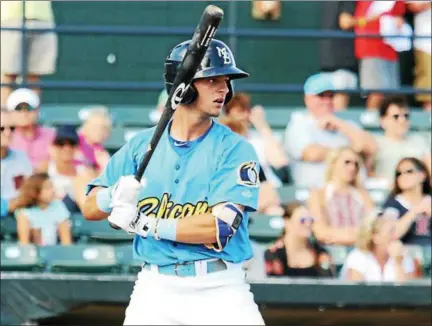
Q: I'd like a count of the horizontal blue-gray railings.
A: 2